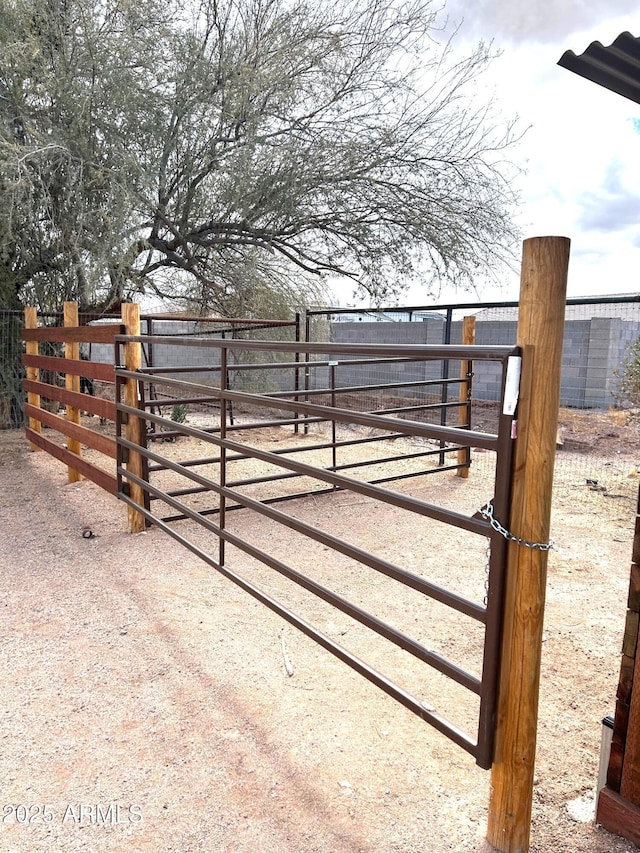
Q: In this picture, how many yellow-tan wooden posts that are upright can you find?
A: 5